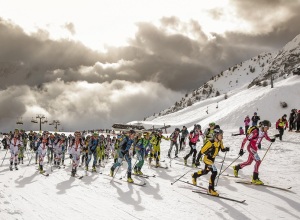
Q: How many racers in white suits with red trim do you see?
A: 4